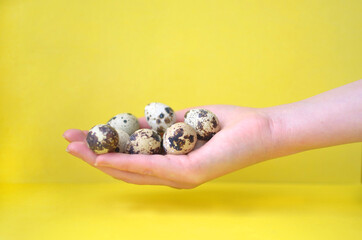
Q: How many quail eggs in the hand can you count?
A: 7